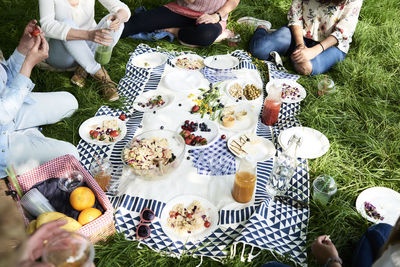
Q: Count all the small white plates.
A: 14